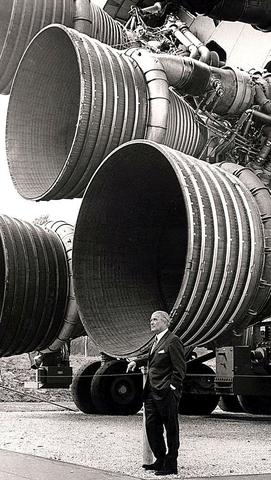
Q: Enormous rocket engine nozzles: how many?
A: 4